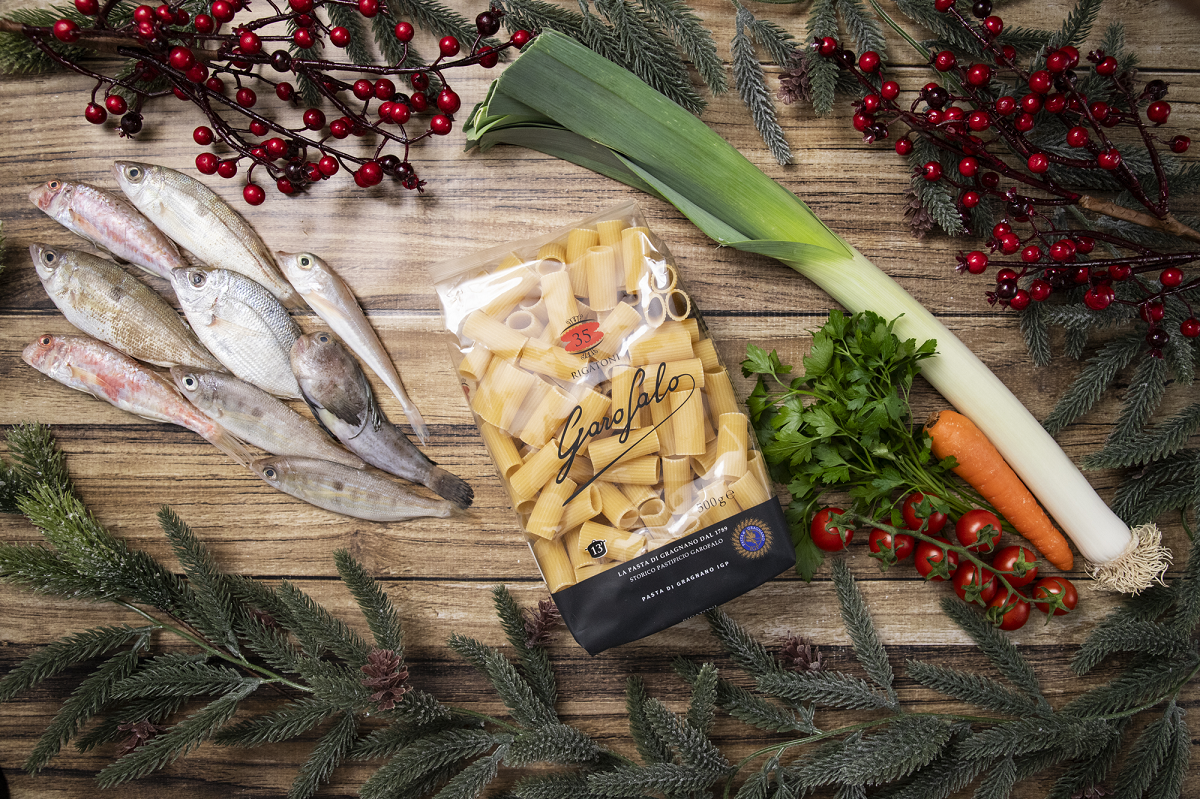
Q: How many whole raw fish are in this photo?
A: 9